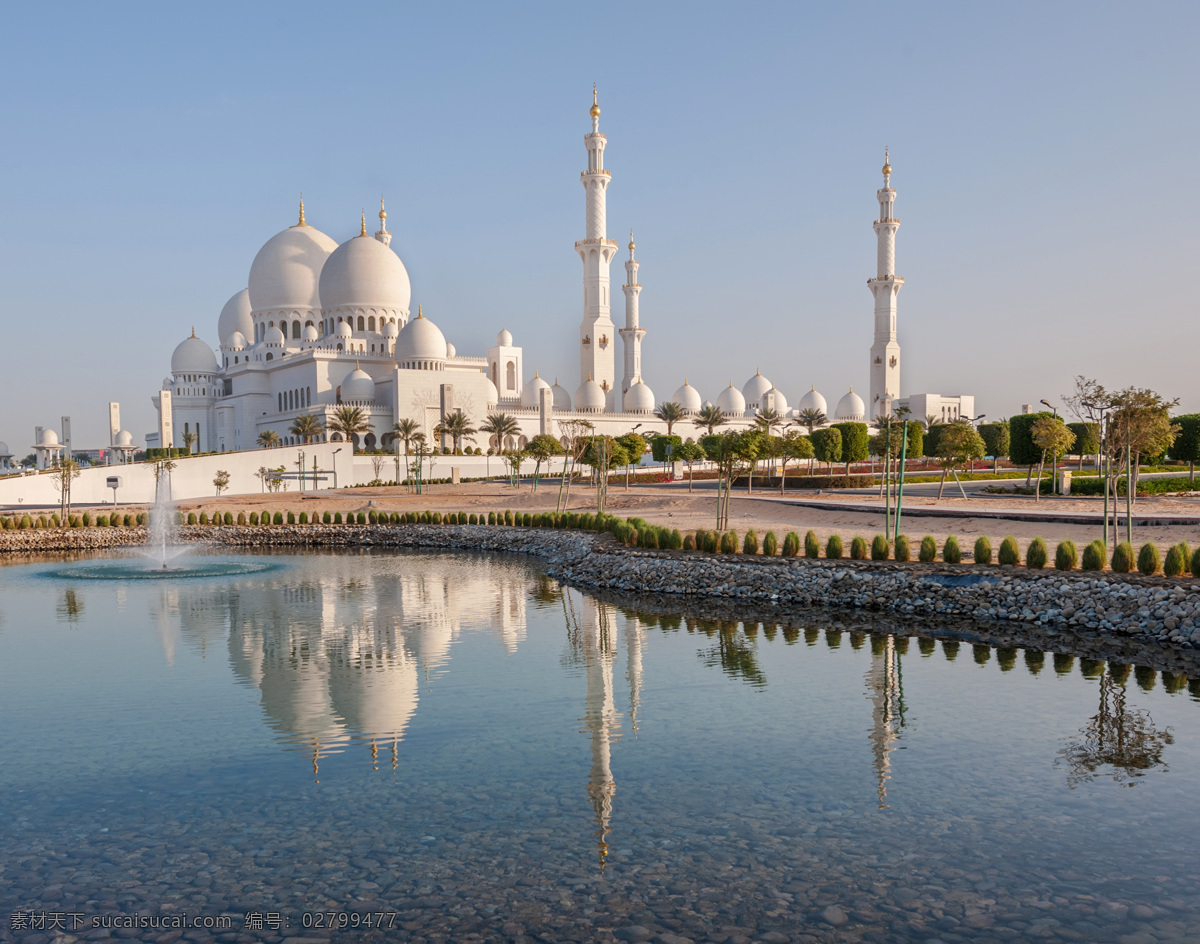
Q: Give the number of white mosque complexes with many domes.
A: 1